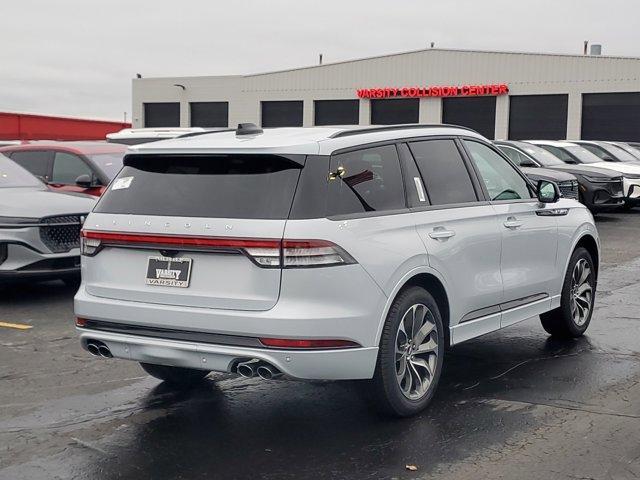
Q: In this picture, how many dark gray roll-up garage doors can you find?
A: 8